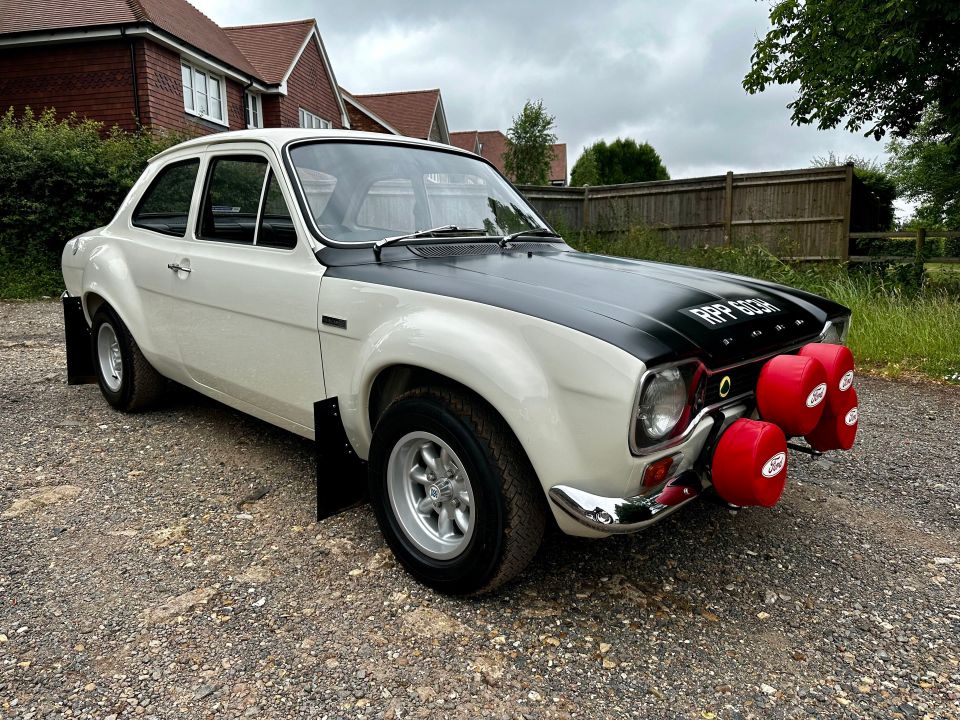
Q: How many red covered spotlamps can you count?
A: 4